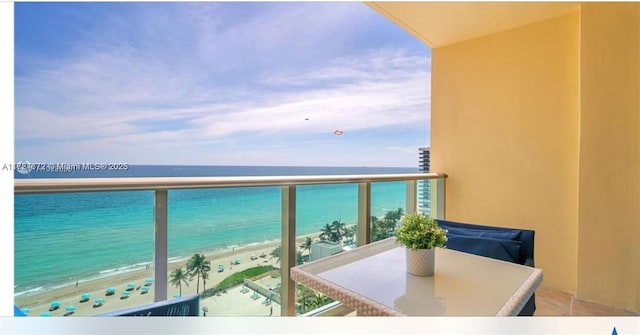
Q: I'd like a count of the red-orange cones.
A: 0